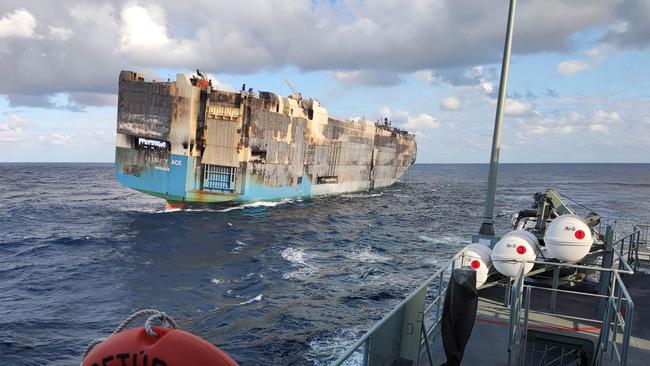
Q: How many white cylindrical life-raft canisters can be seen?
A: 3